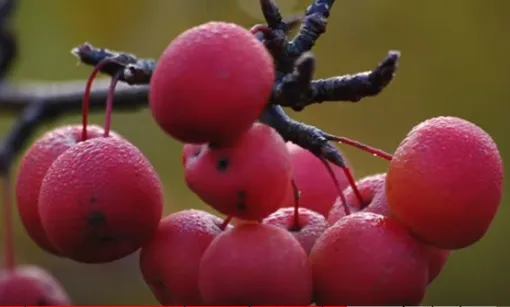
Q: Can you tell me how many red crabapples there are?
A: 12